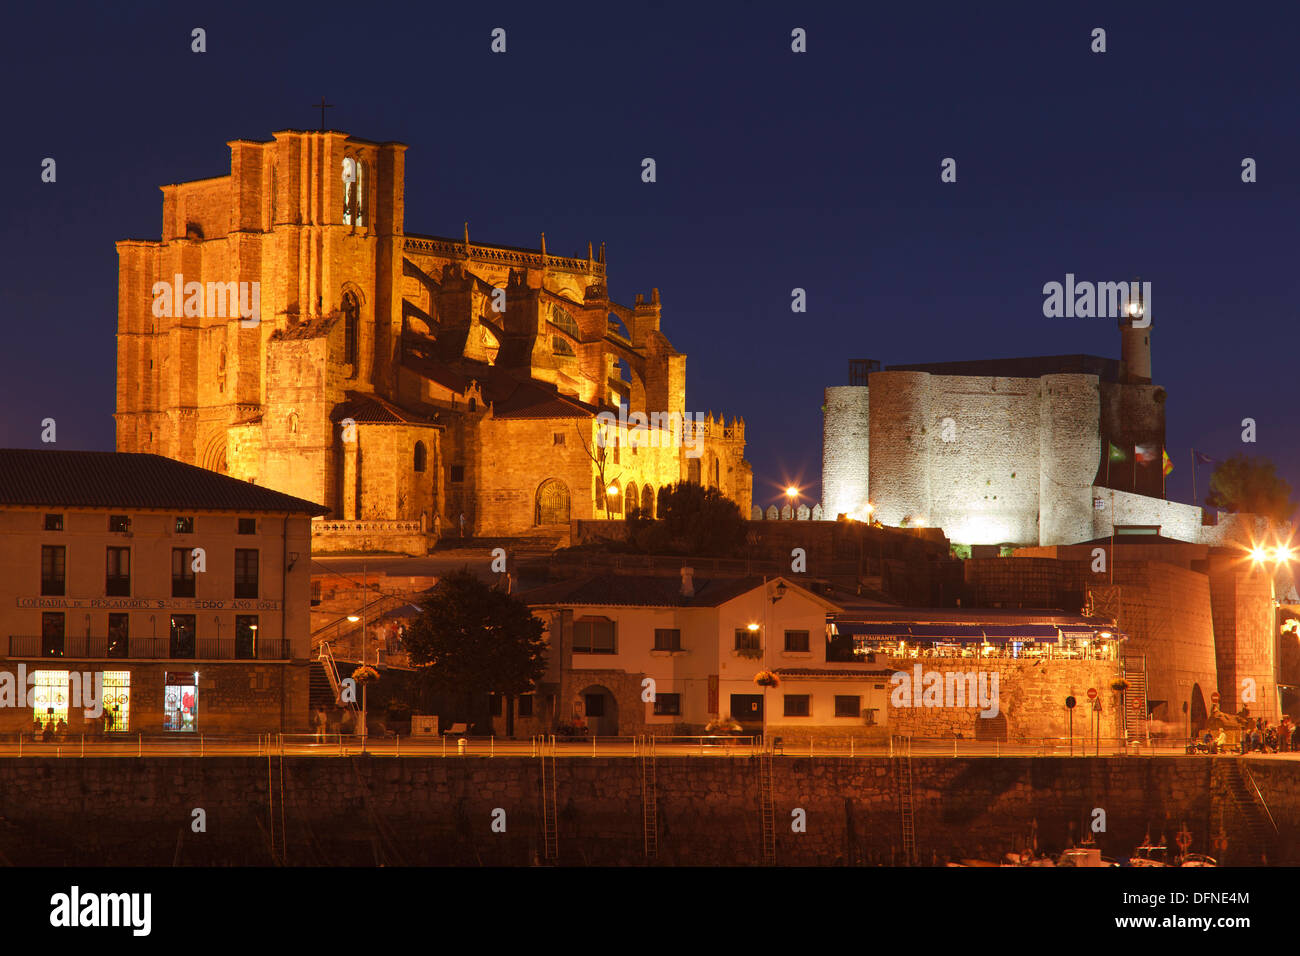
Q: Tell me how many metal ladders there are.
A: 5